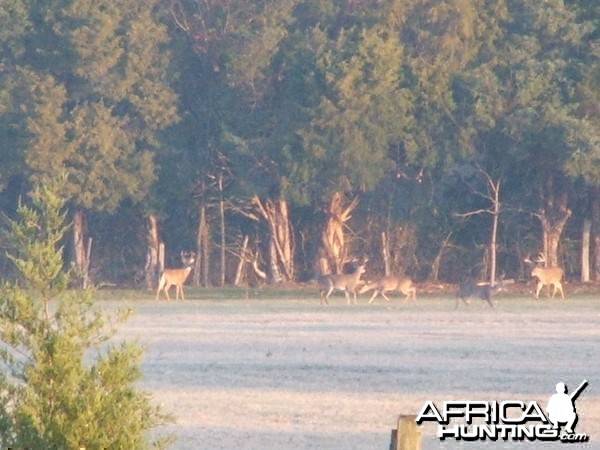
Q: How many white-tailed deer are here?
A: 5